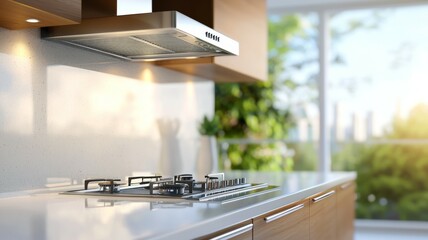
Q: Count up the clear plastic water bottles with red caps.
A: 0